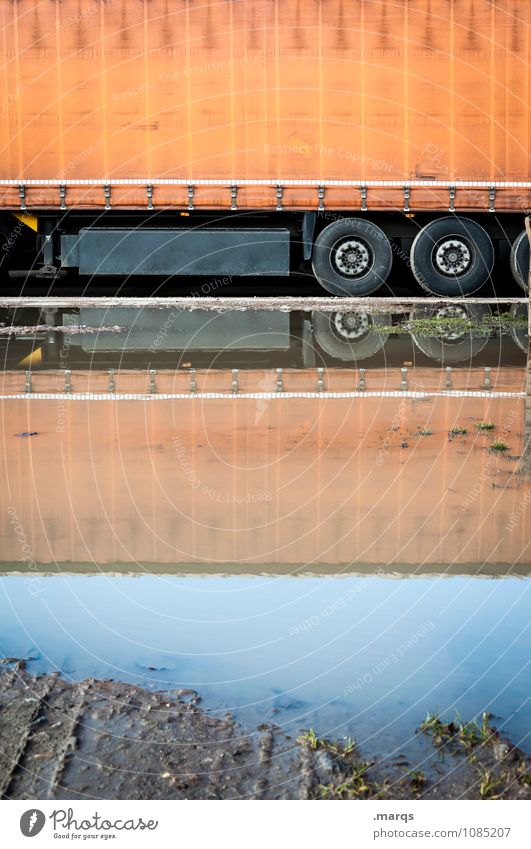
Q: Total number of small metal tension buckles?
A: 12